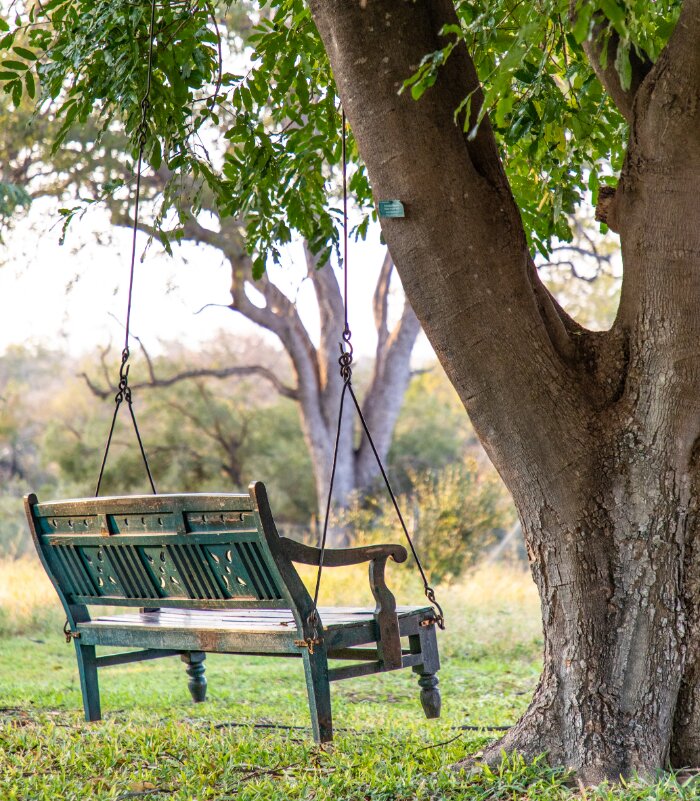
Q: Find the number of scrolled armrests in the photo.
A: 1